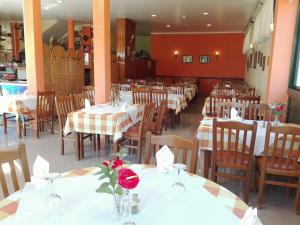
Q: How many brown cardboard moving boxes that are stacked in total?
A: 0